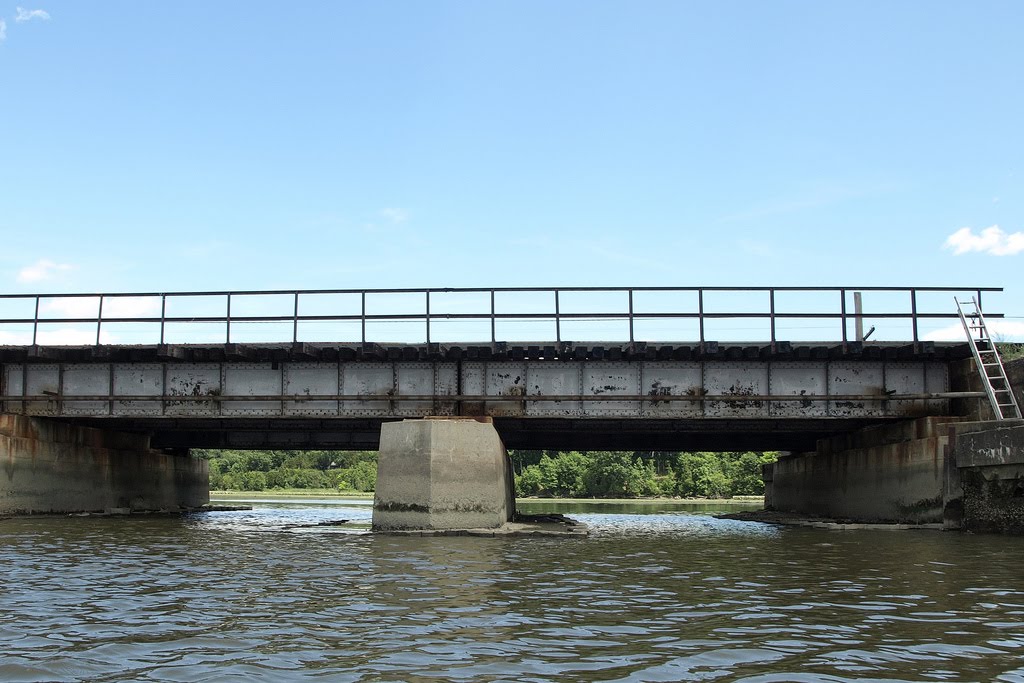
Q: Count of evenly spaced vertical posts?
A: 15